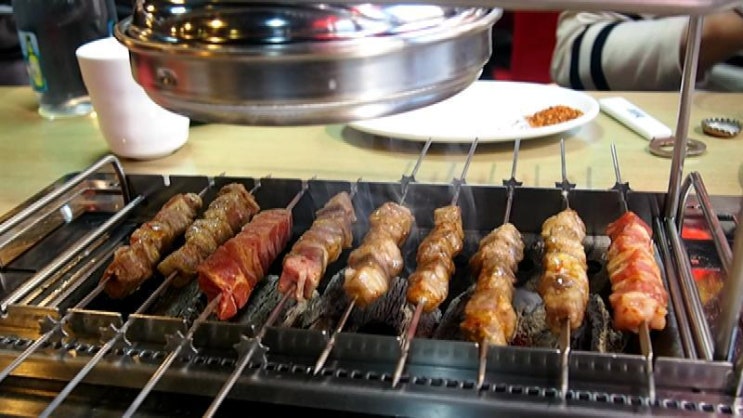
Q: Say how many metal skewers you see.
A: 9